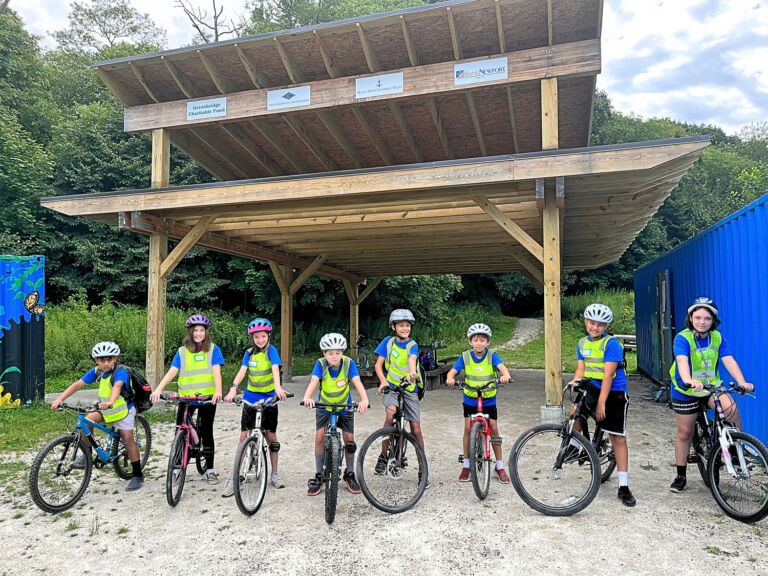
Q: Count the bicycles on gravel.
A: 8